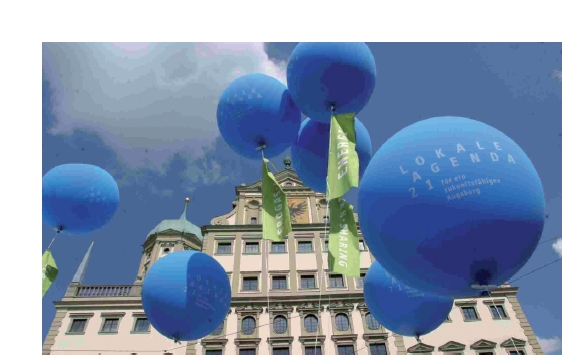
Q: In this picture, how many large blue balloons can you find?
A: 7